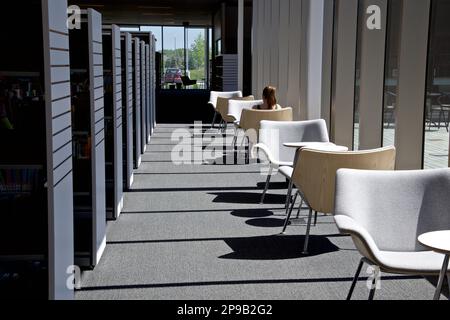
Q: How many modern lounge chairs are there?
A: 7